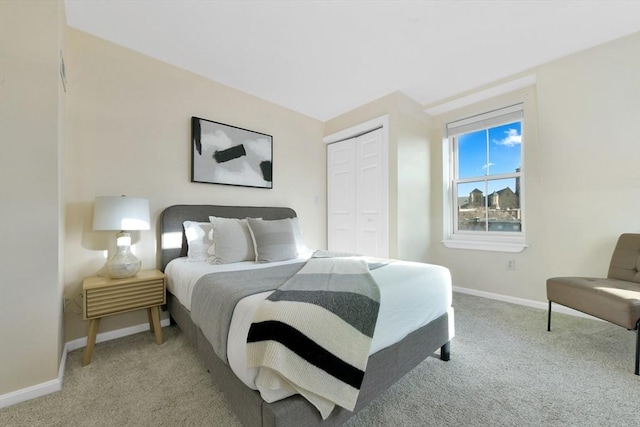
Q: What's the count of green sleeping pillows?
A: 0